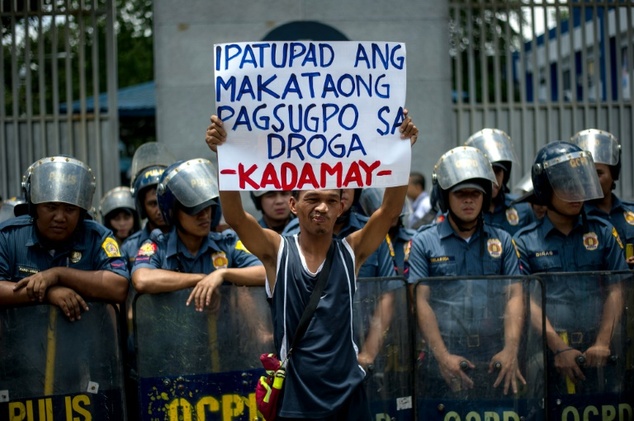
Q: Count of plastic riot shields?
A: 5